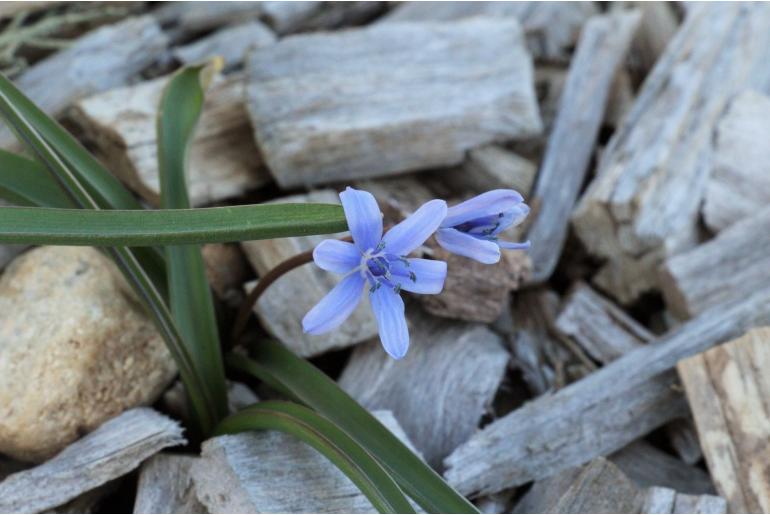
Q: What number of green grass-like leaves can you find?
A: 7